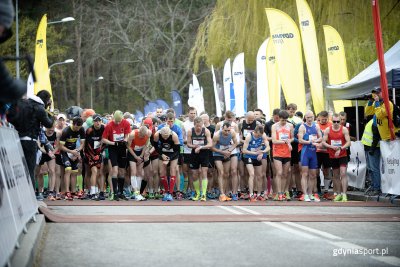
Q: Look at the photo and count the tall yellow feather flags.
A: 5